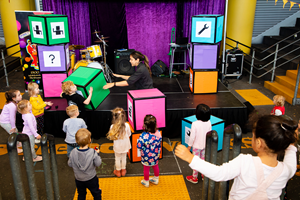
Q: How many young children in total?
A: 11